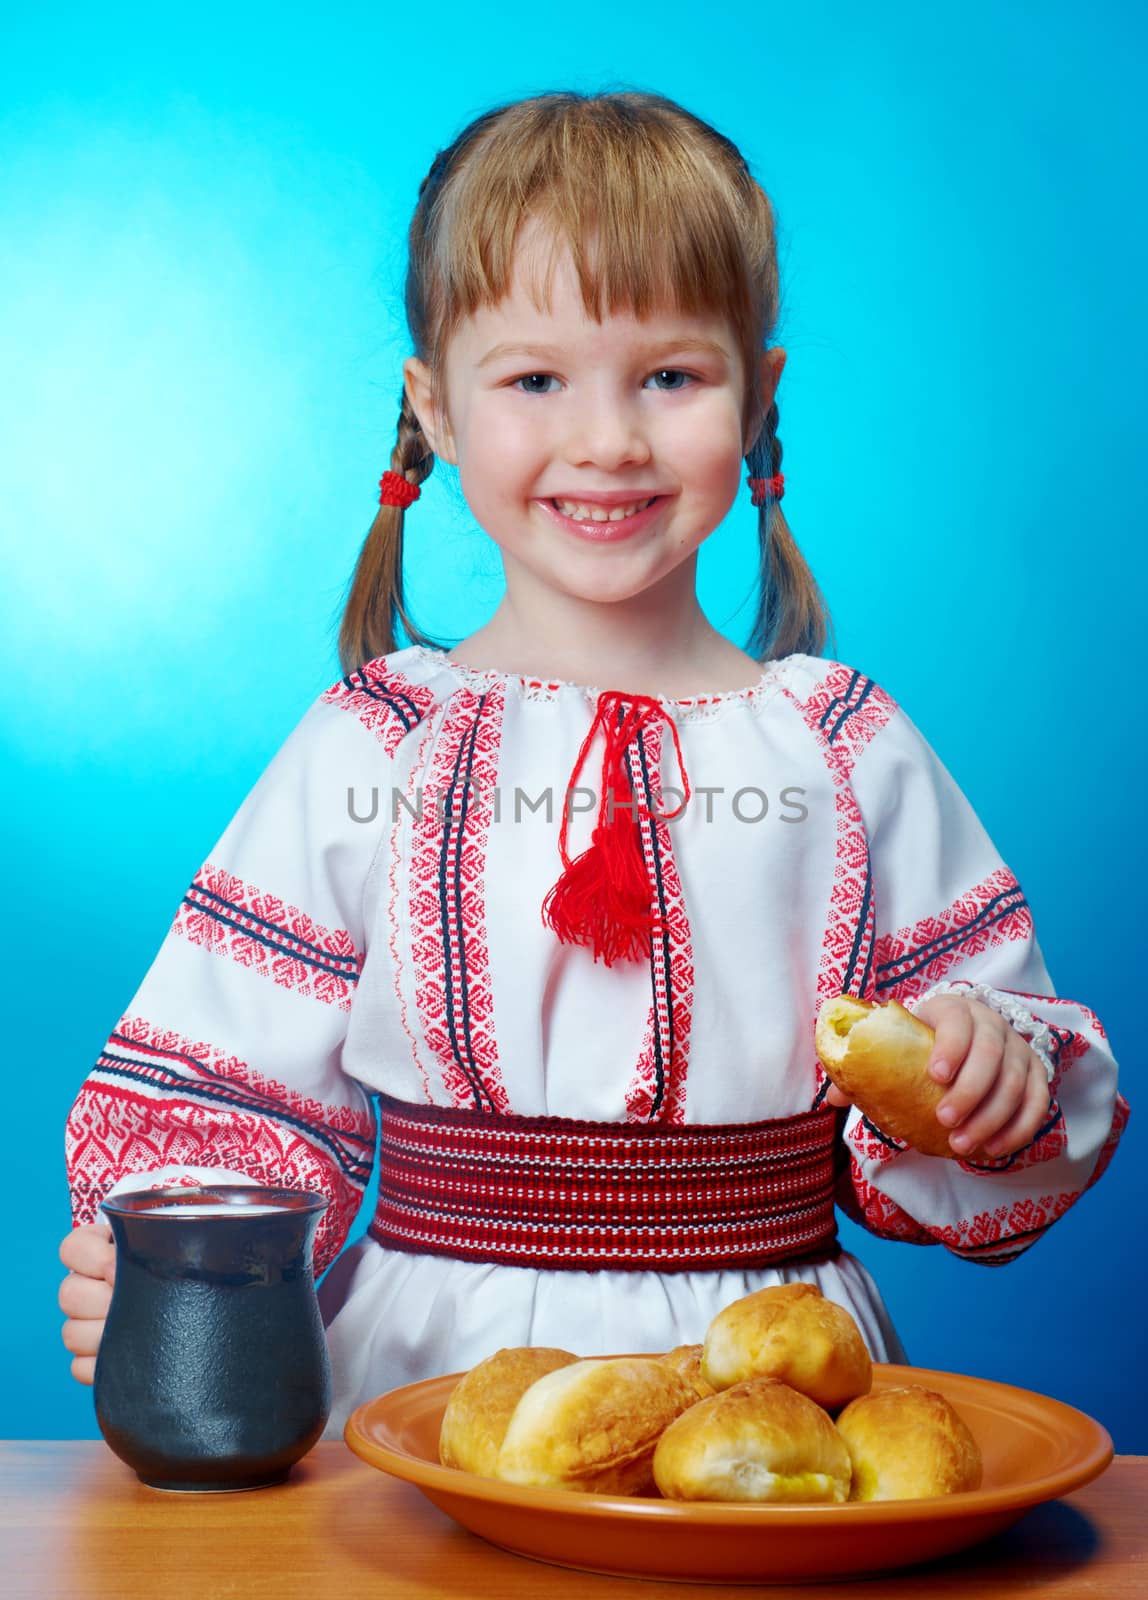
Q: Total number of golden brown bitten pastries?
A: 1